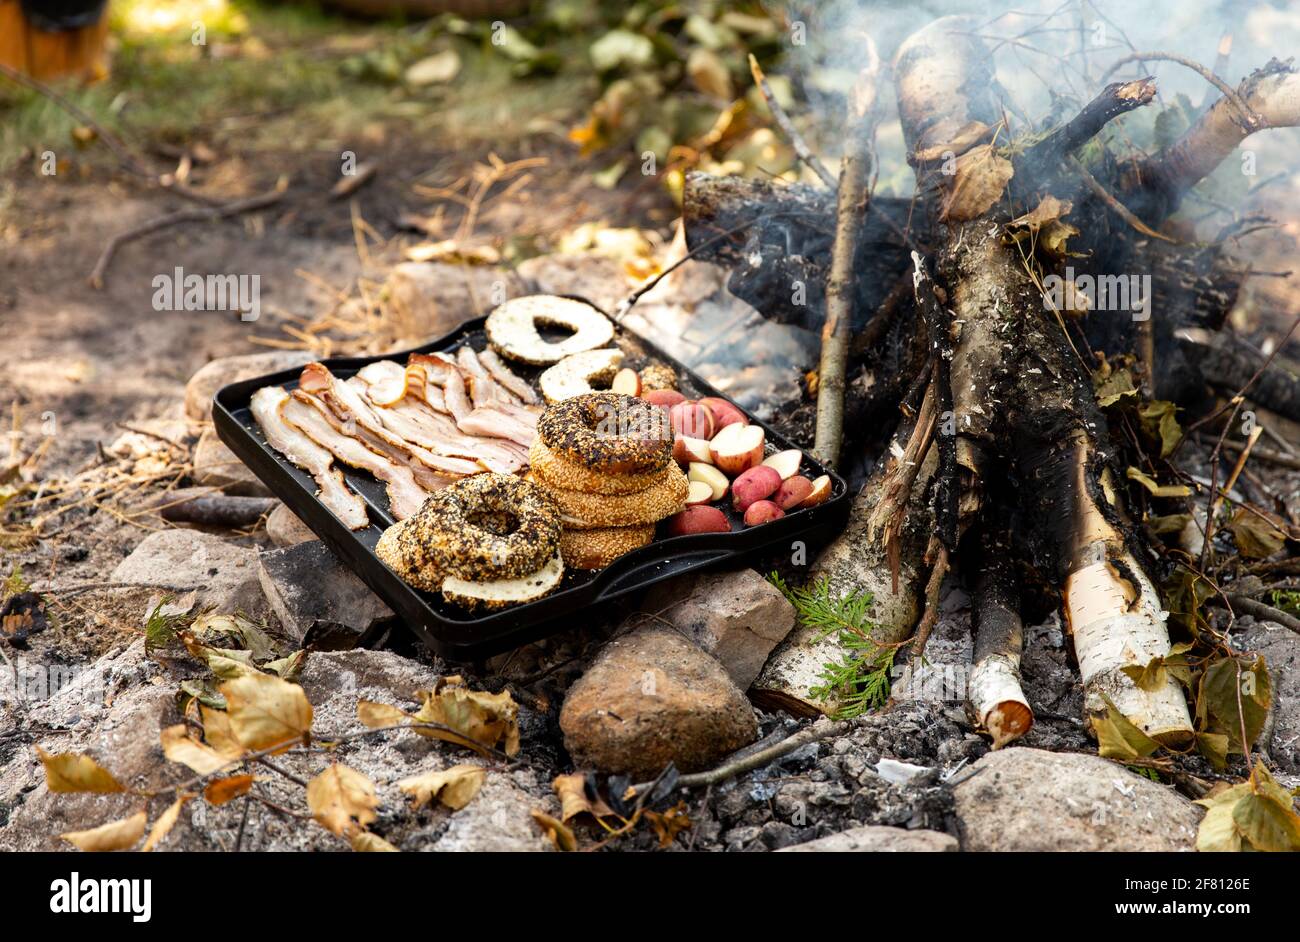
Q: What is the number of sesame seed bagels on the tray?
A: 3